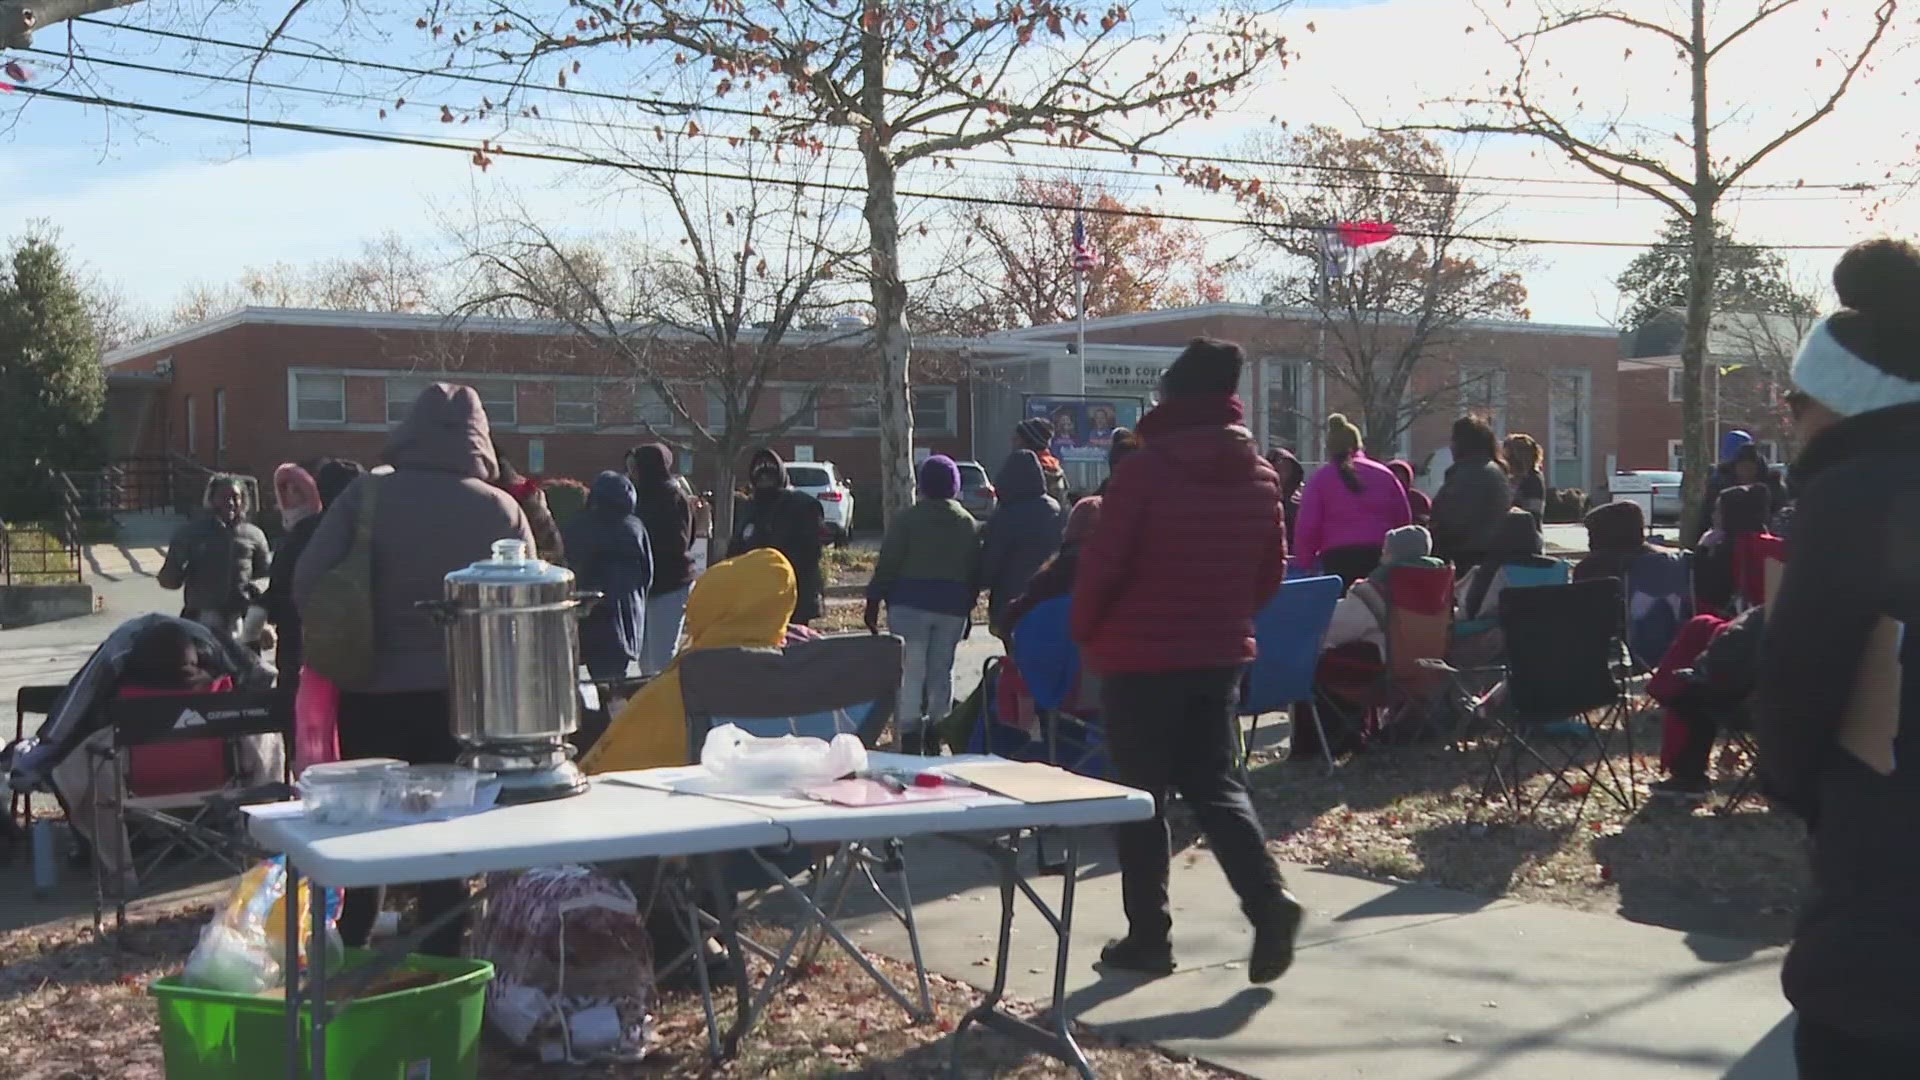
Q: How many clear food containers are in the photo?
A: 2